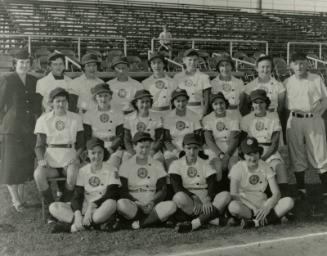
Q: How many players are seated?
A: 10